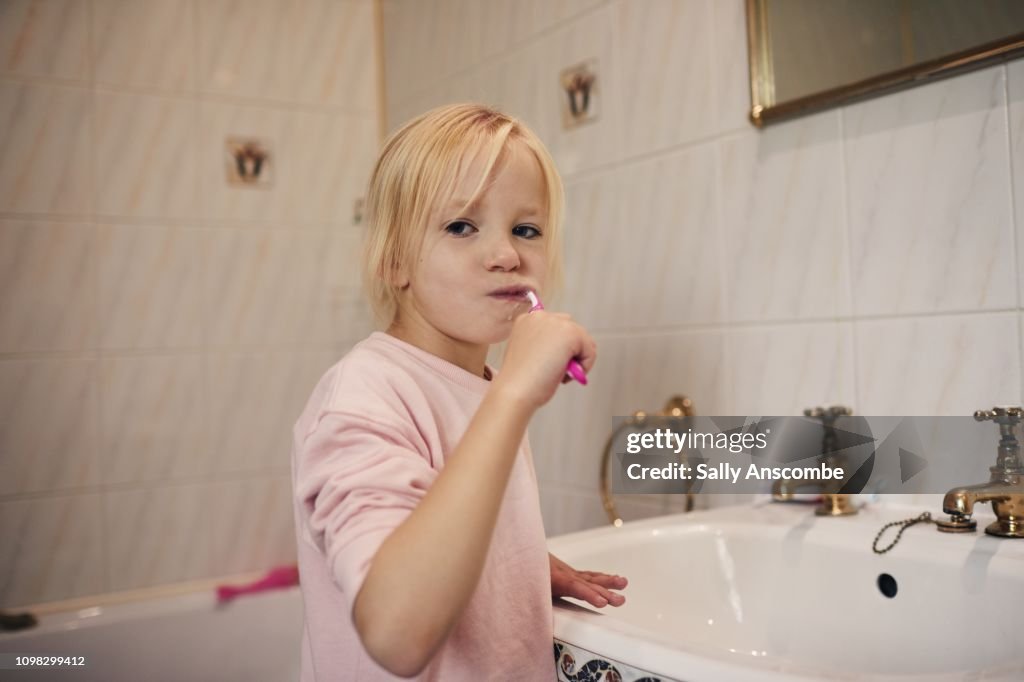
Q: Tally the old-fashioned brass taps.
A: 2